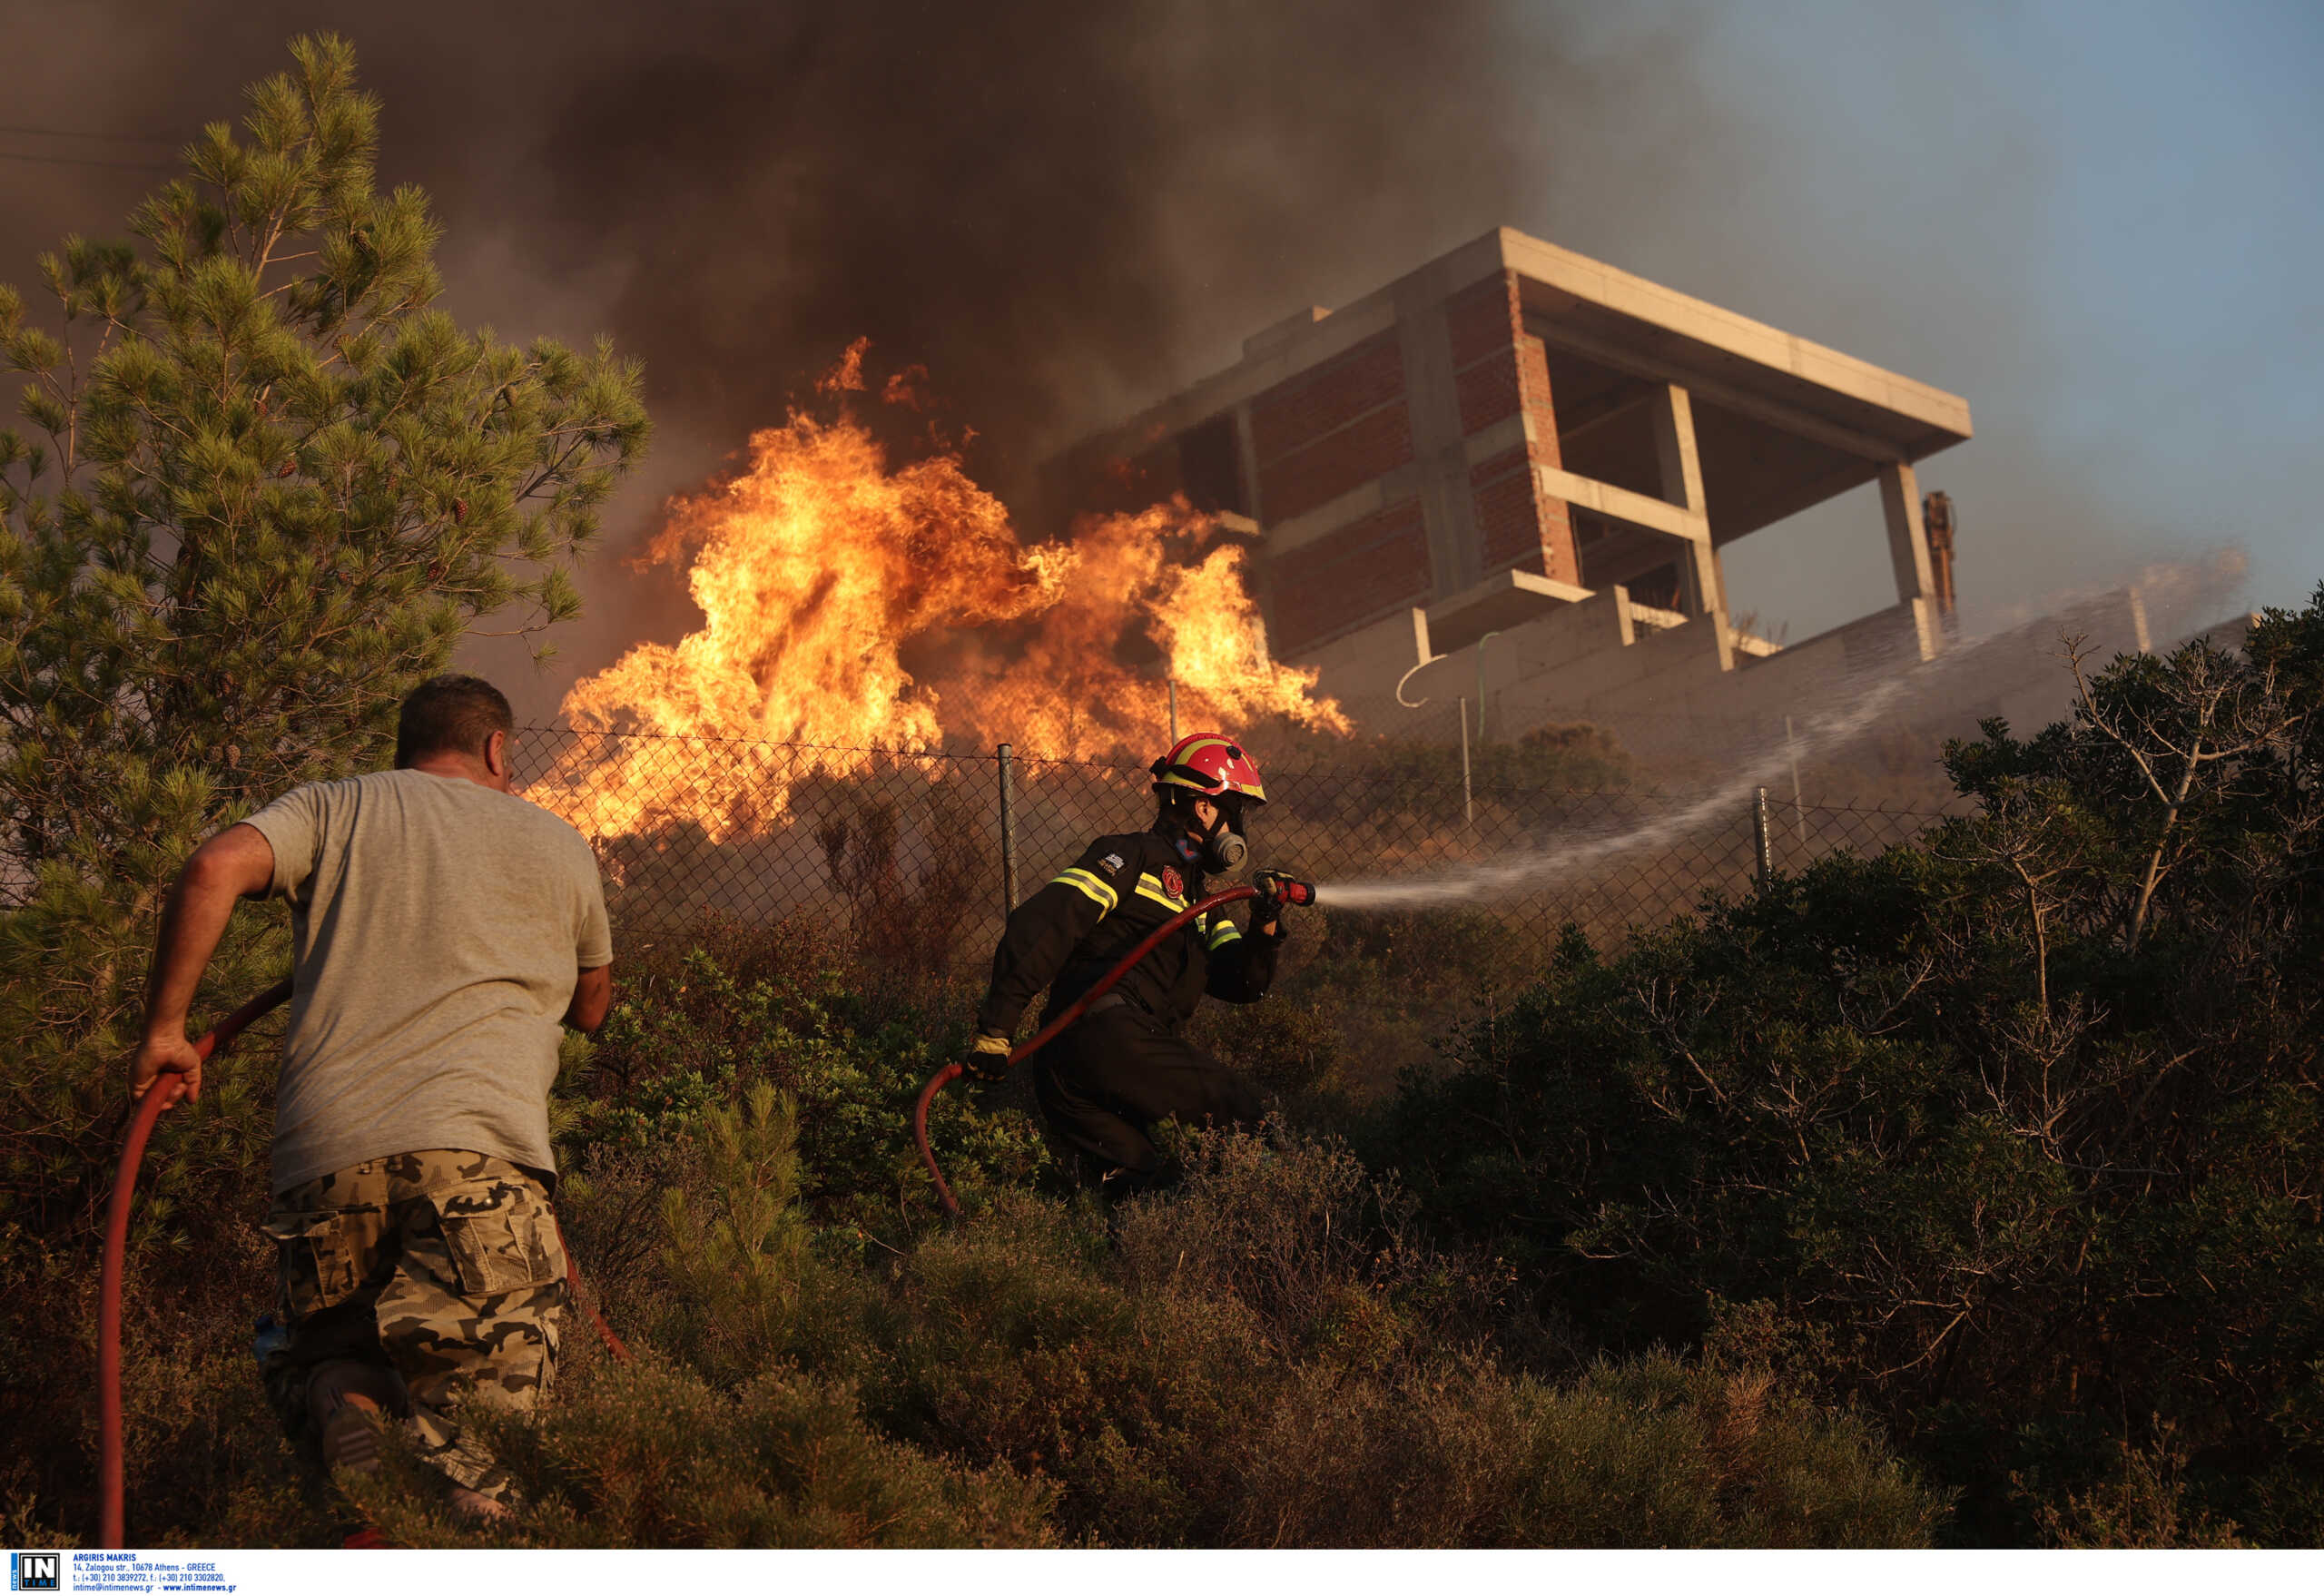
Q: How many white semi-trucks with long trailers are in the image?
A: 0